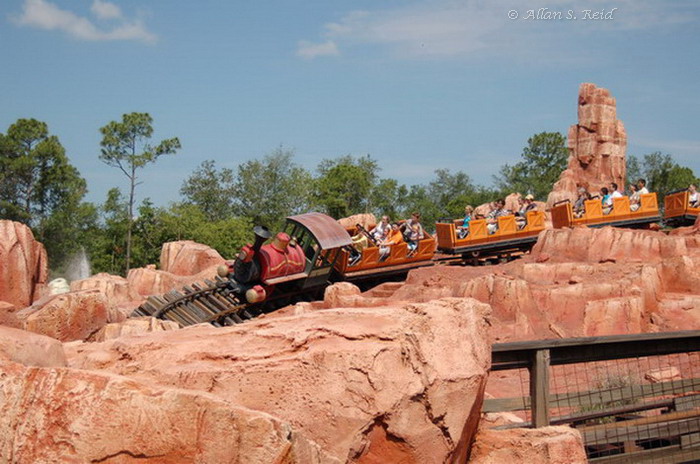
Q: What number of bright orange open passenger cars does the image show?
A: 4